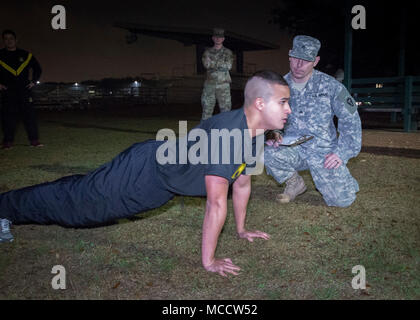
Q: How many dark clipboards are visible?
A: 1